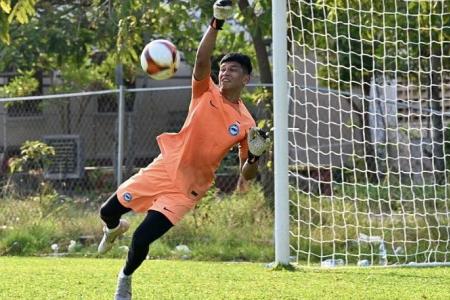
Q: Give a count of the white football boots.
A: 2